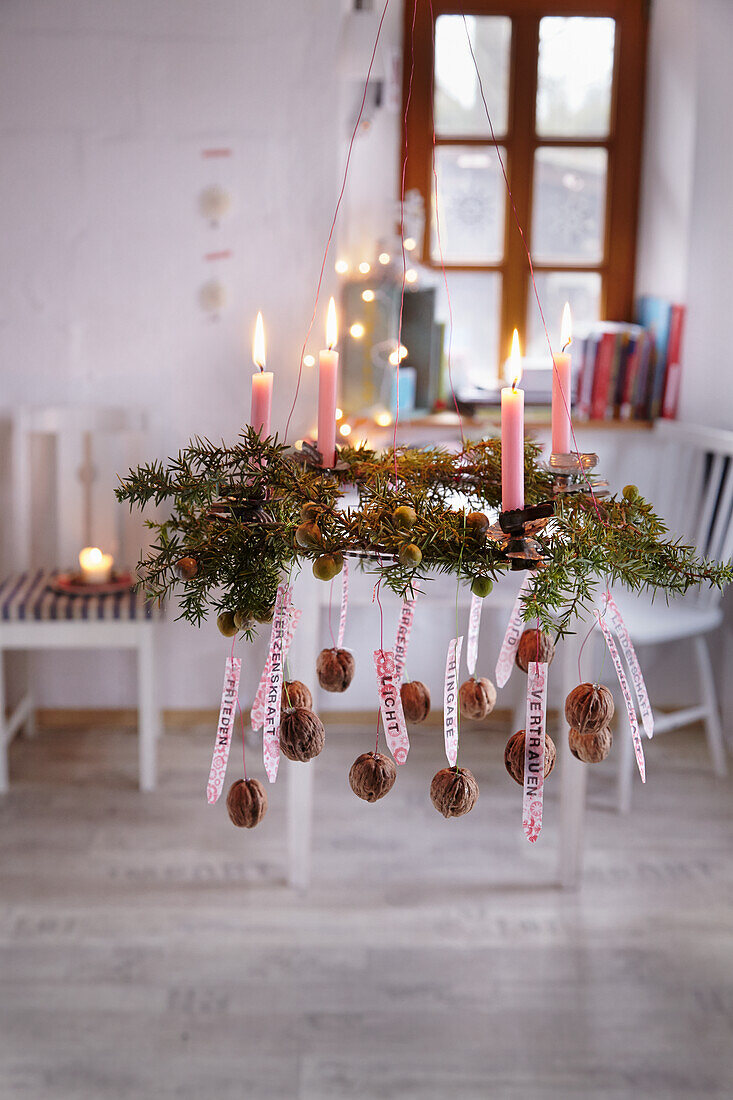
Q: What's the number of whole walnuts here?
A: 12